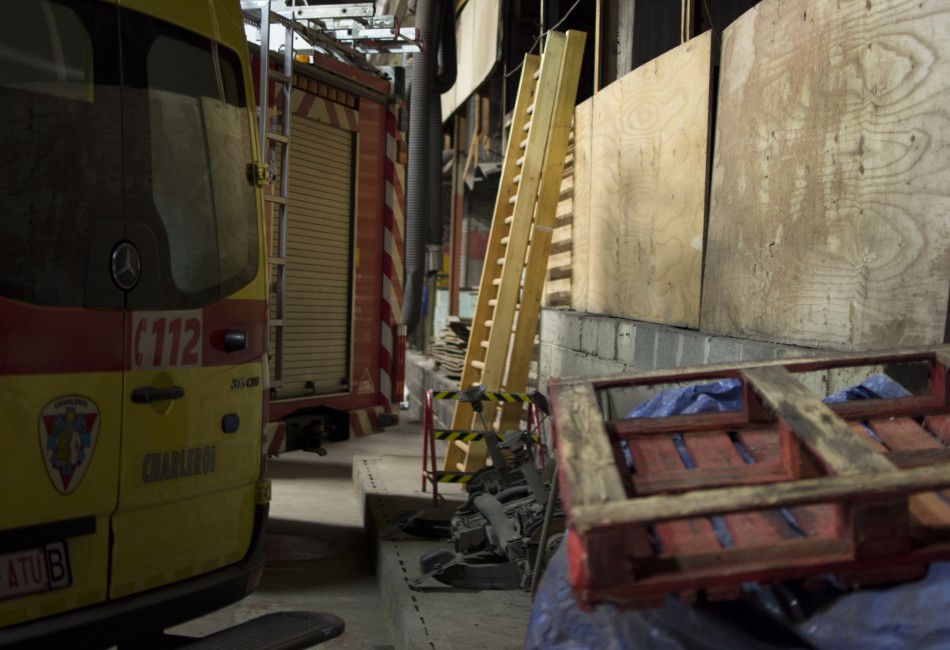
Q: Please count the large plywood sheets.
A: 2